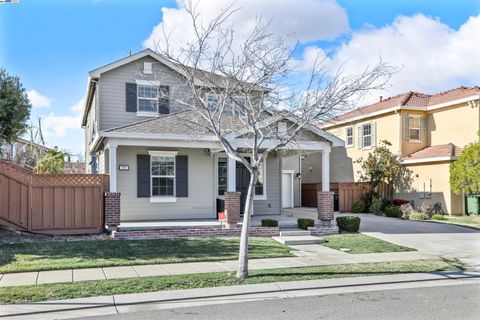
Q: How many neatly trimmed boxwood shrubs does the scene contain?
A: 3